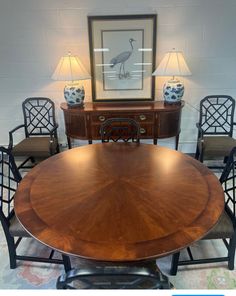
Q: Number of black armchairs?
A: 2